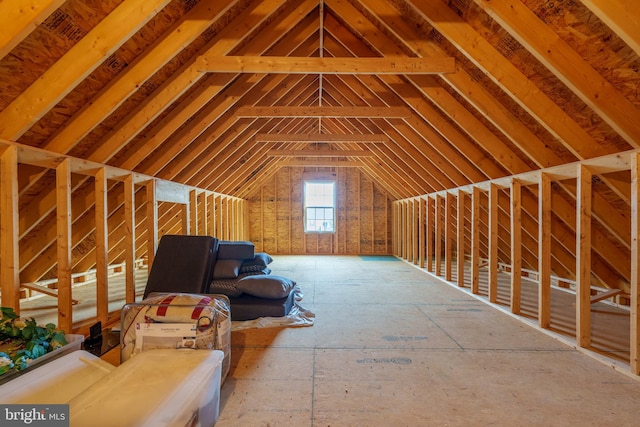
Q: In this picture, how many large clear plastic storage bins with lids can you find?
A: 2